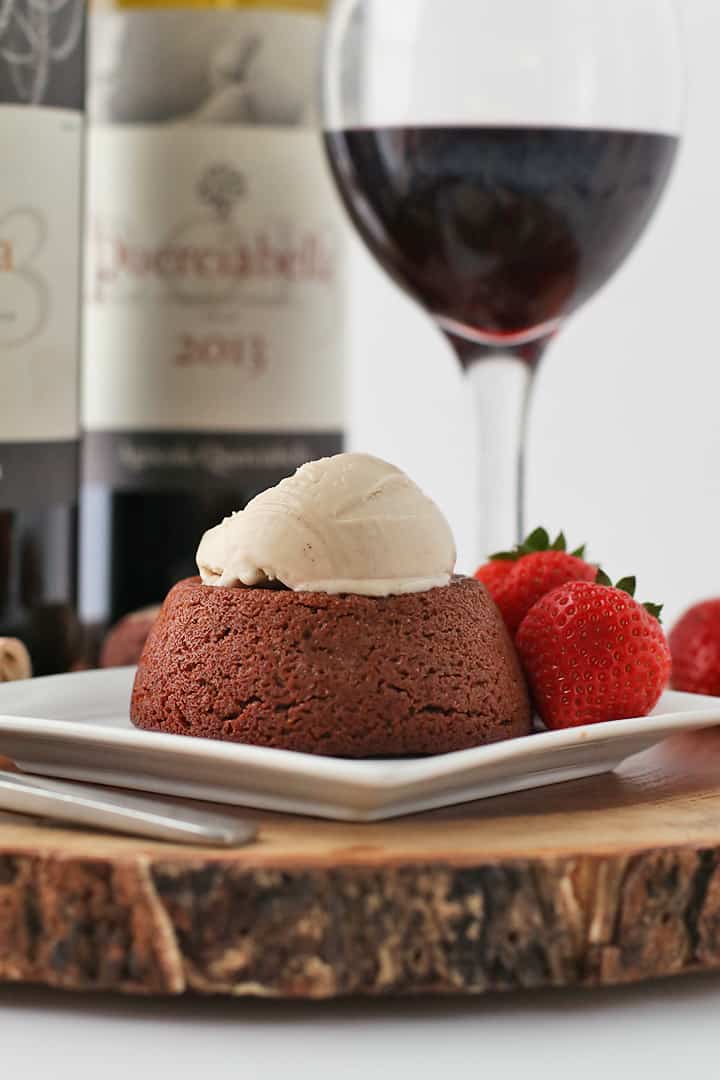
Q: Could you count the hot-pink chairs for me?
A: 0